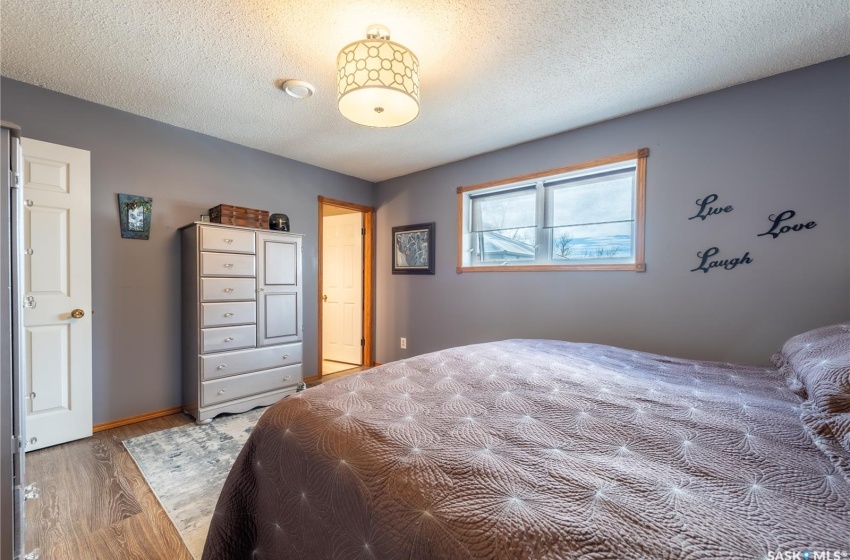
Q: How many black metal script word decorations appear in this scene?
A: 3